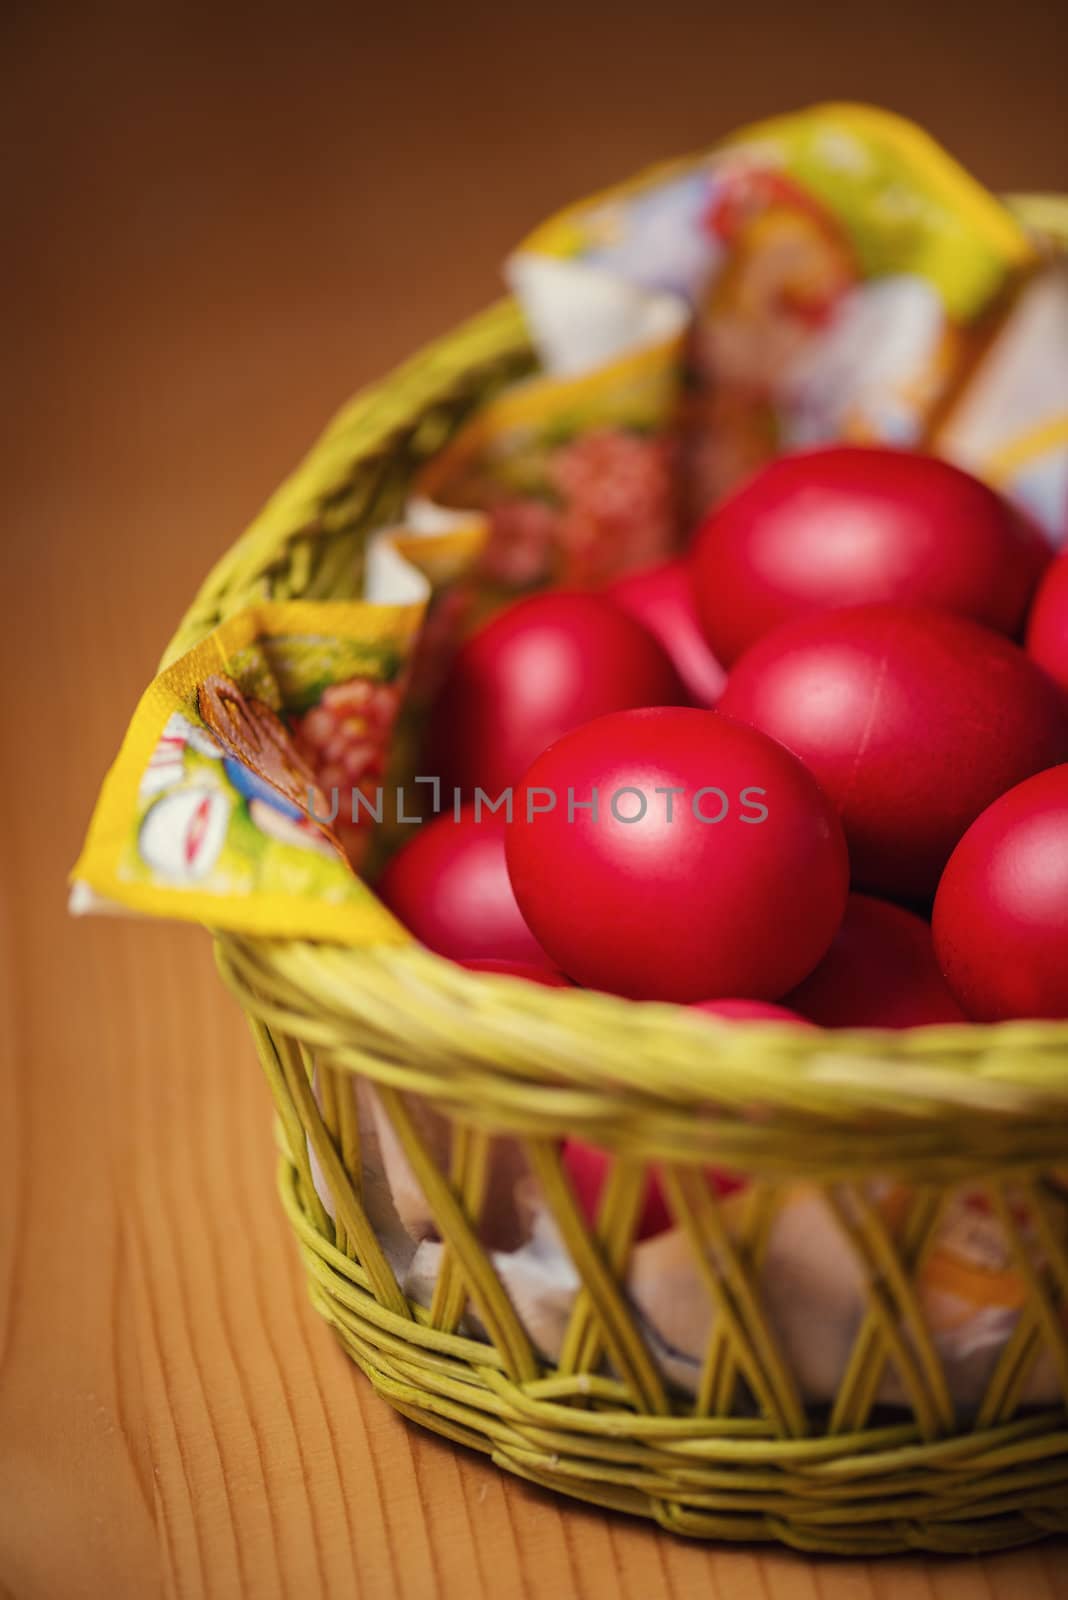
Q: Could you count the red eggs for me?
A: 11